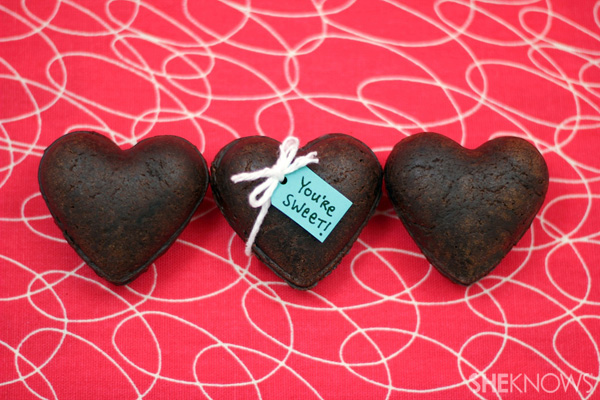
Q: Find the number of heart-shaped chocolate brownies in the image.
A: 3